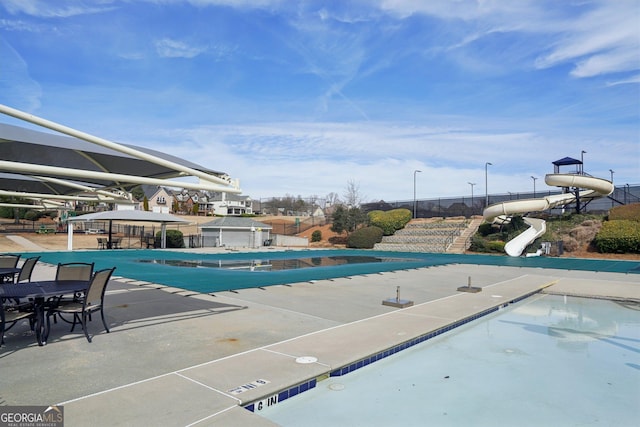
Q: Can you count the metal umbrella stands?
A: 2